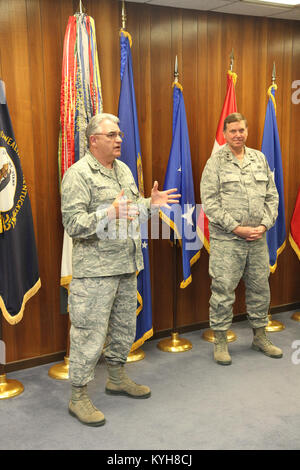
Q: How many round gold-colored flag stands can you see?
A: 7